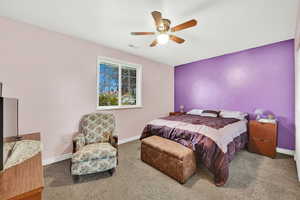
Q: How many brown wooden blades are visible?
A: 5